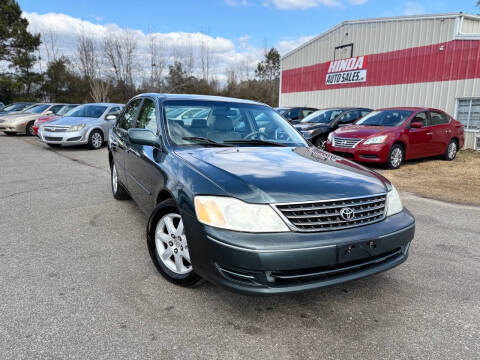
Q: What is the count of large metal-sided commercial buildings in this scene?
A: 1